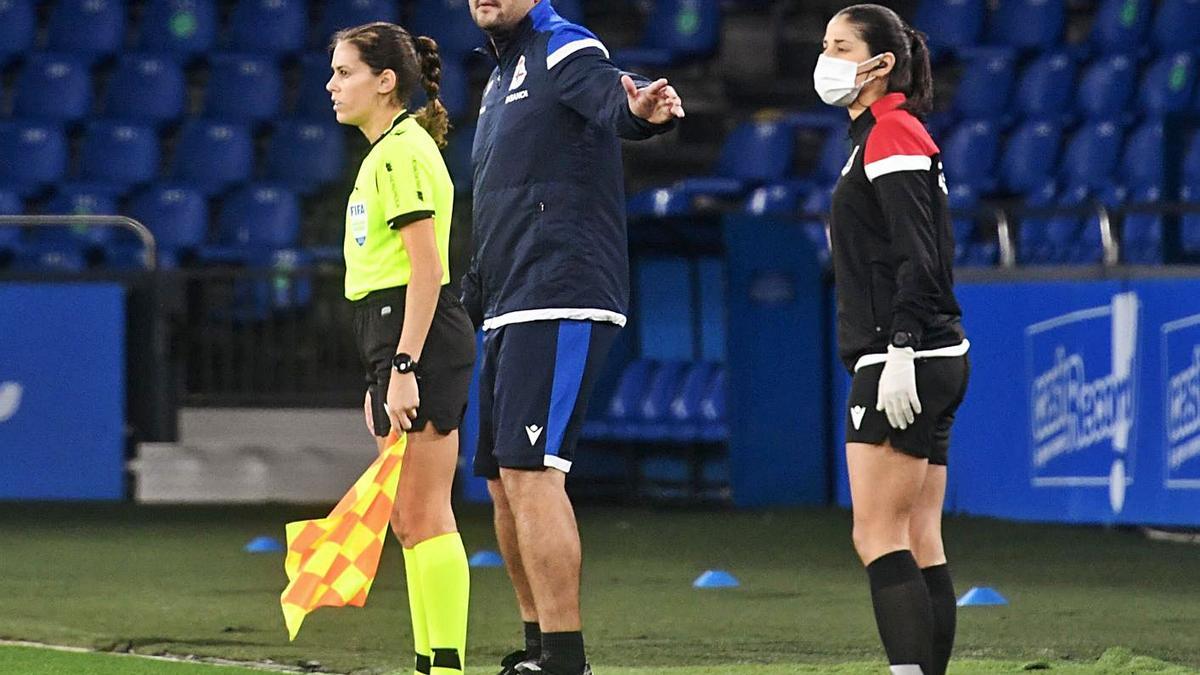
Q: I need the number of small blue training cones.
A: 4